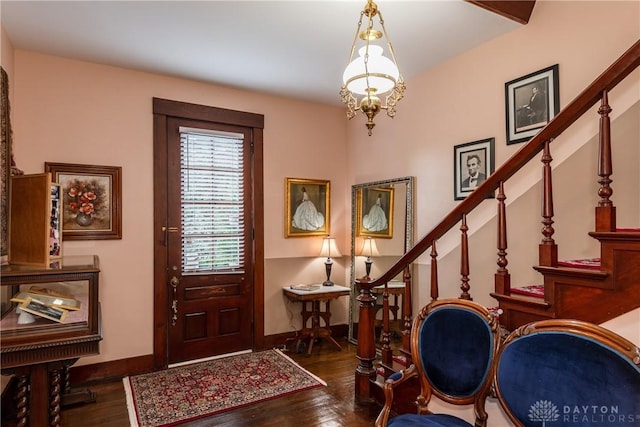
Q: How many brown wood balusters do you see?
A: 7